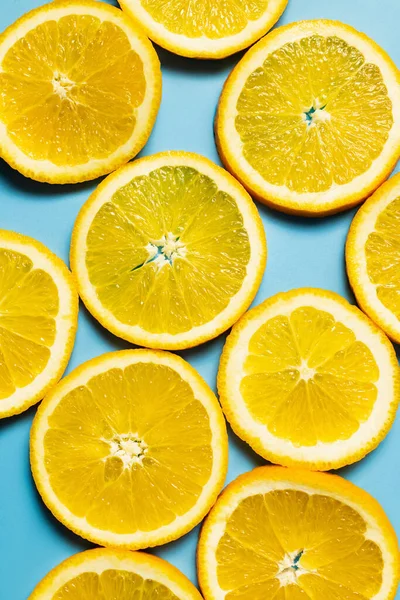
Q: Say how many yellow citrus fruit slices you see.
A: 10